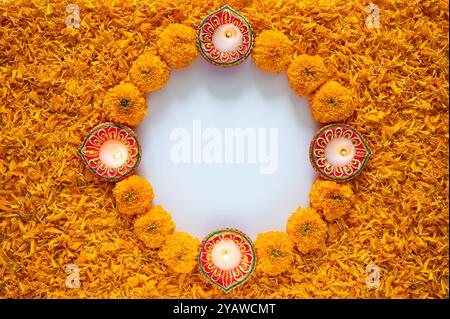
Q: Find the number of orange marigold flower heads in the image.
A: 12